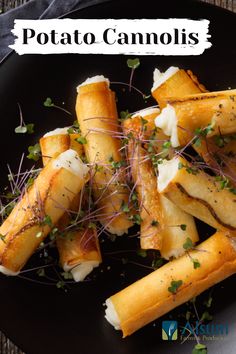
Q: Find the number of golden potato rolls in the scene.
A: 8